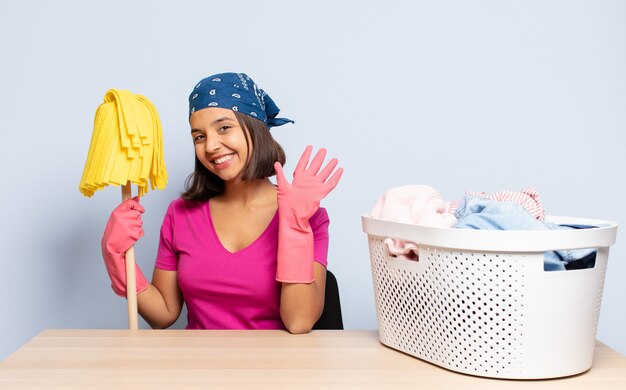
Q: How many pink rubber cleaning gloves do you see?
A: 2